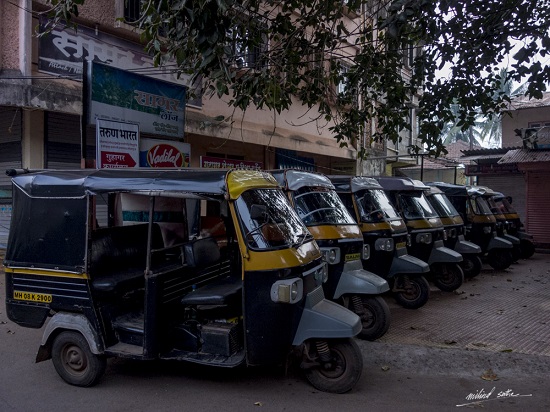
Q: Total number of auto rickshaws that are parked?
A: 8